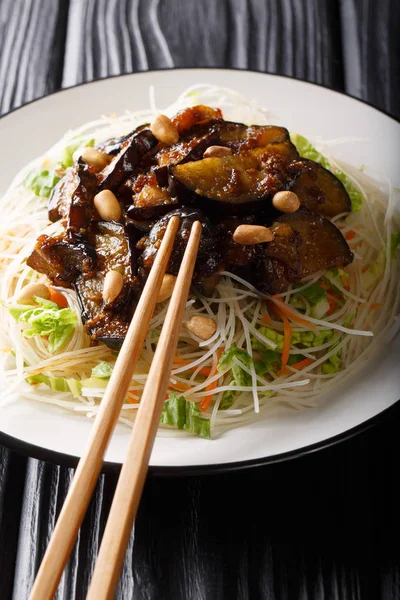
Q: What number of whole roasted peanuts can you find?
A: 10